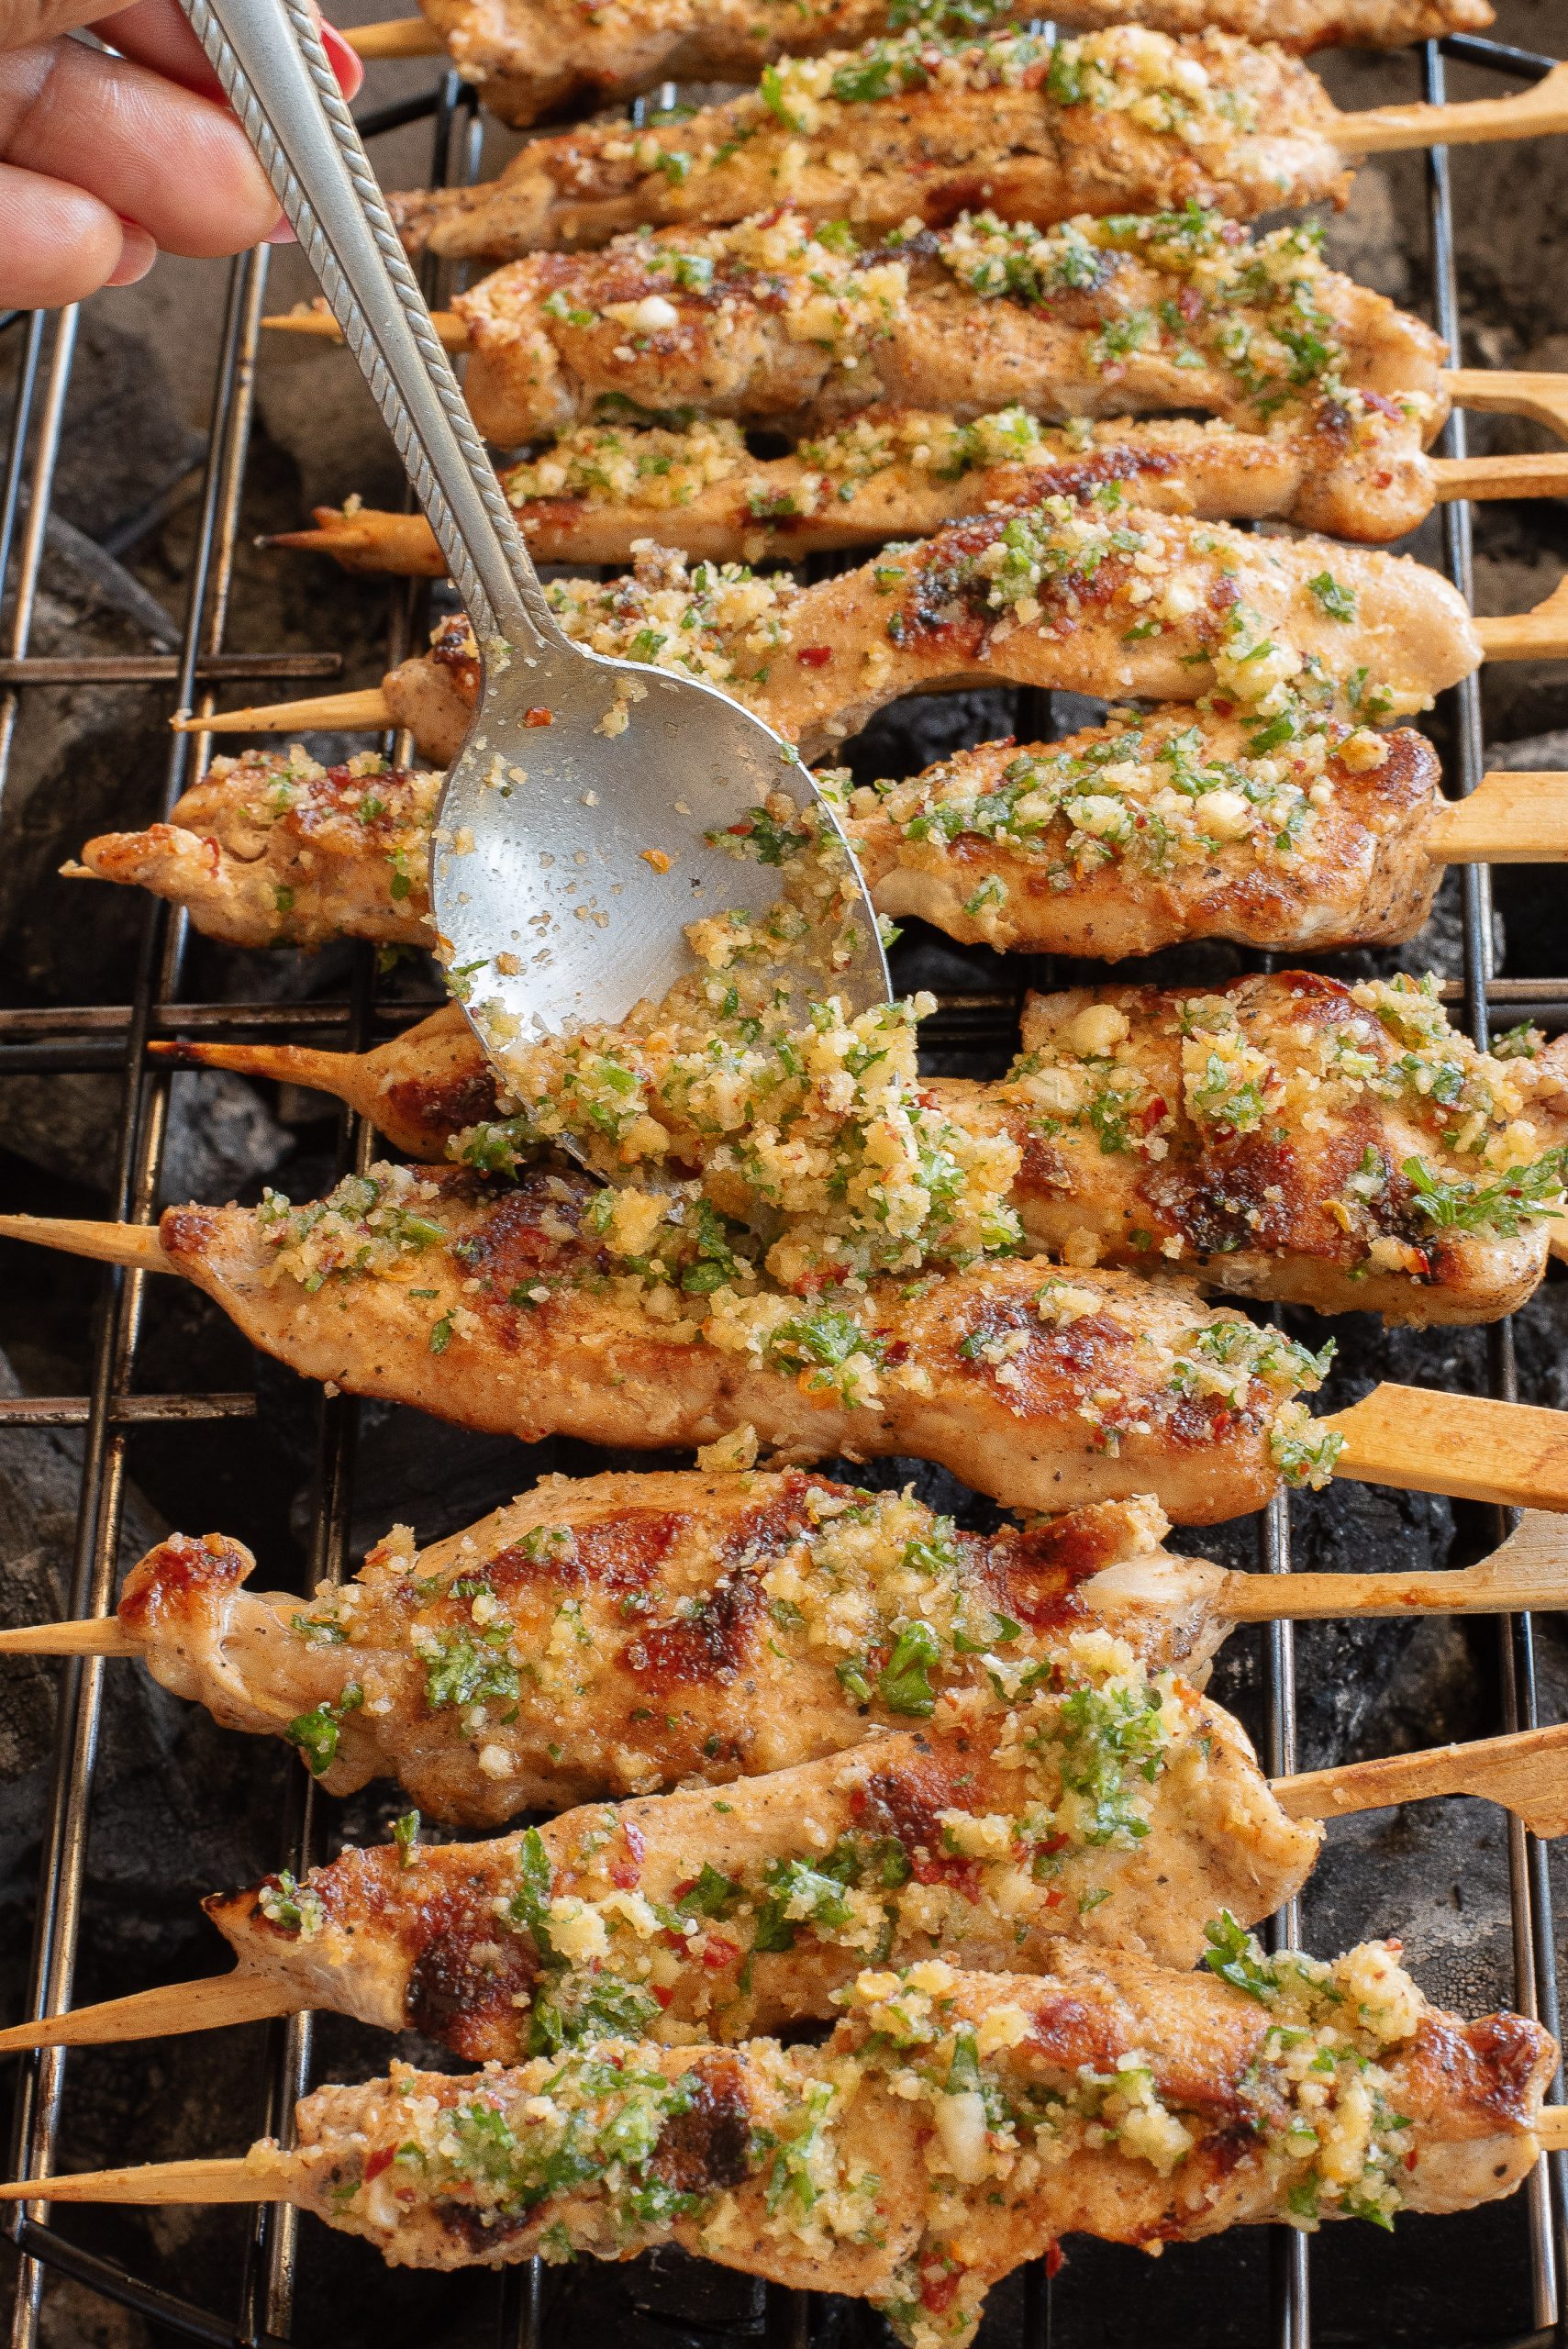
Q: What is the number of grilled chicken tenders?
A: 11